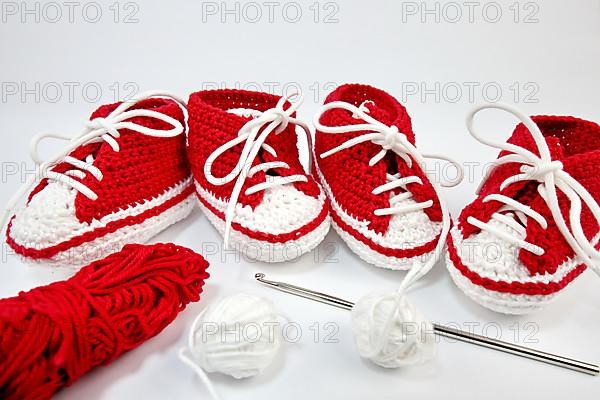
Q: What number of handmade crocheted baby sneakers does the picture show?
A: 4